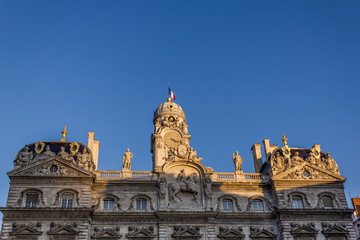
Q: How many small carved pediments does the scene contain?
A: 9